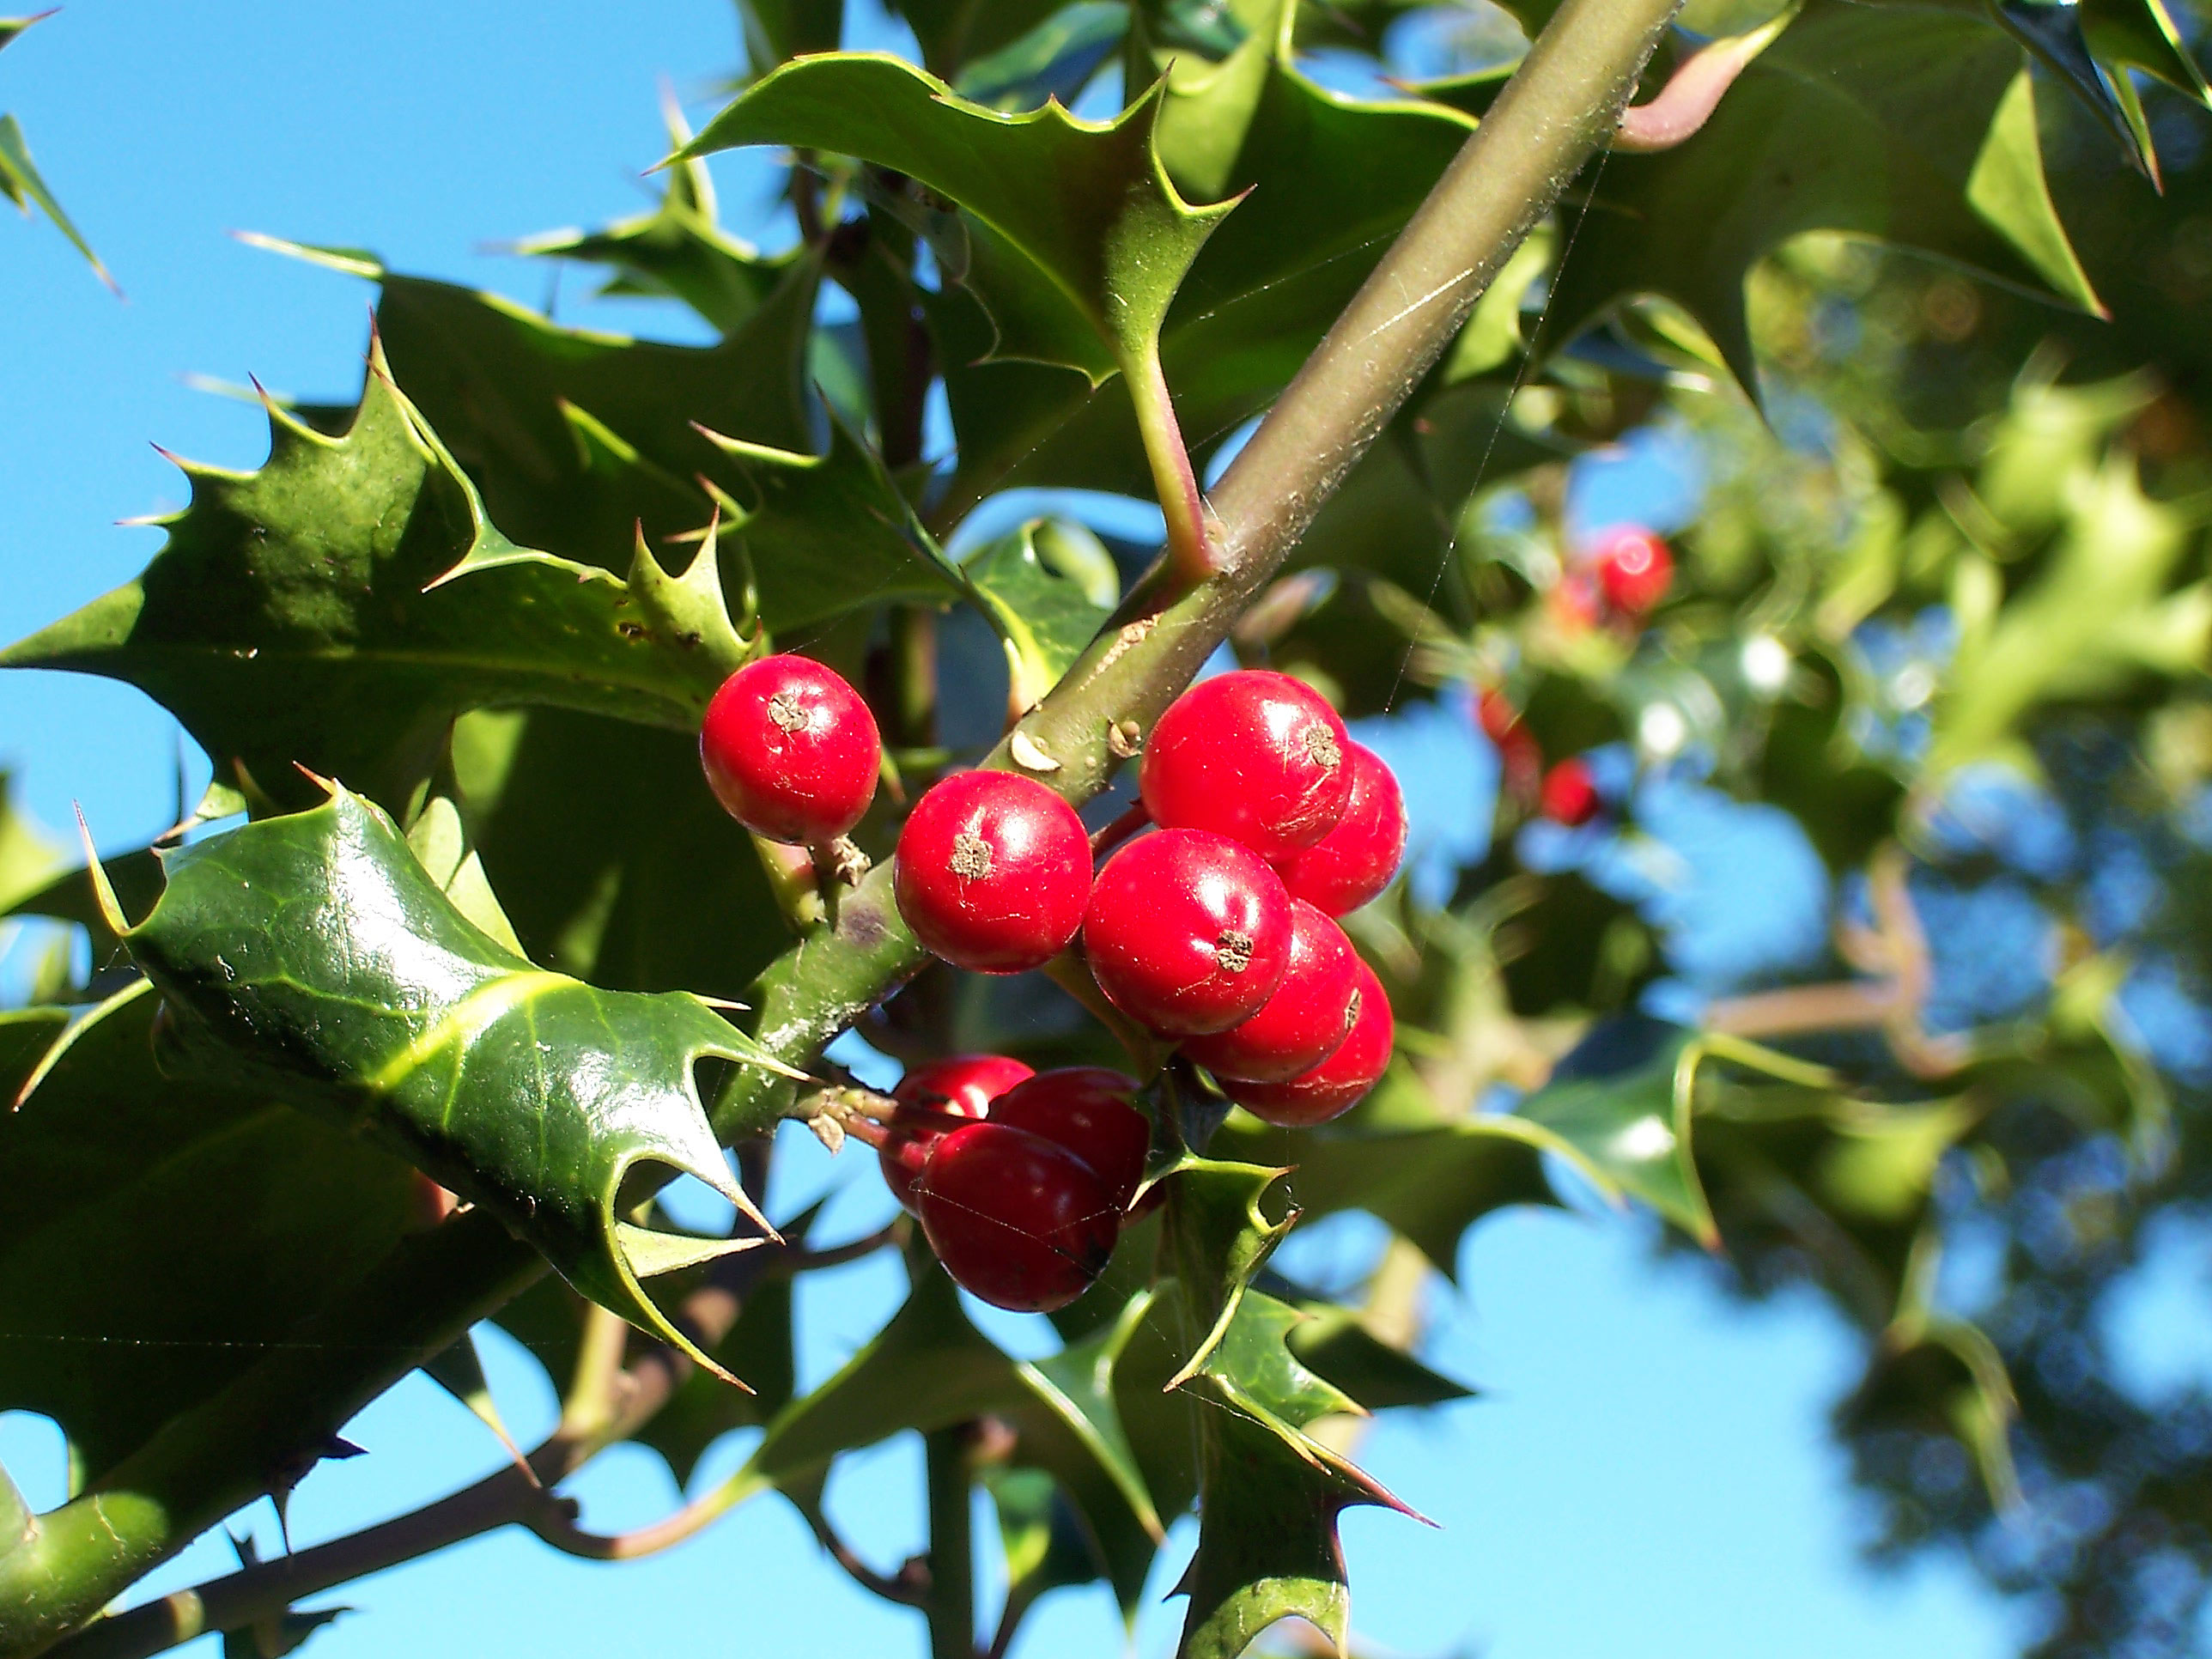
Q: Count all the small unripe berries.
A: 0